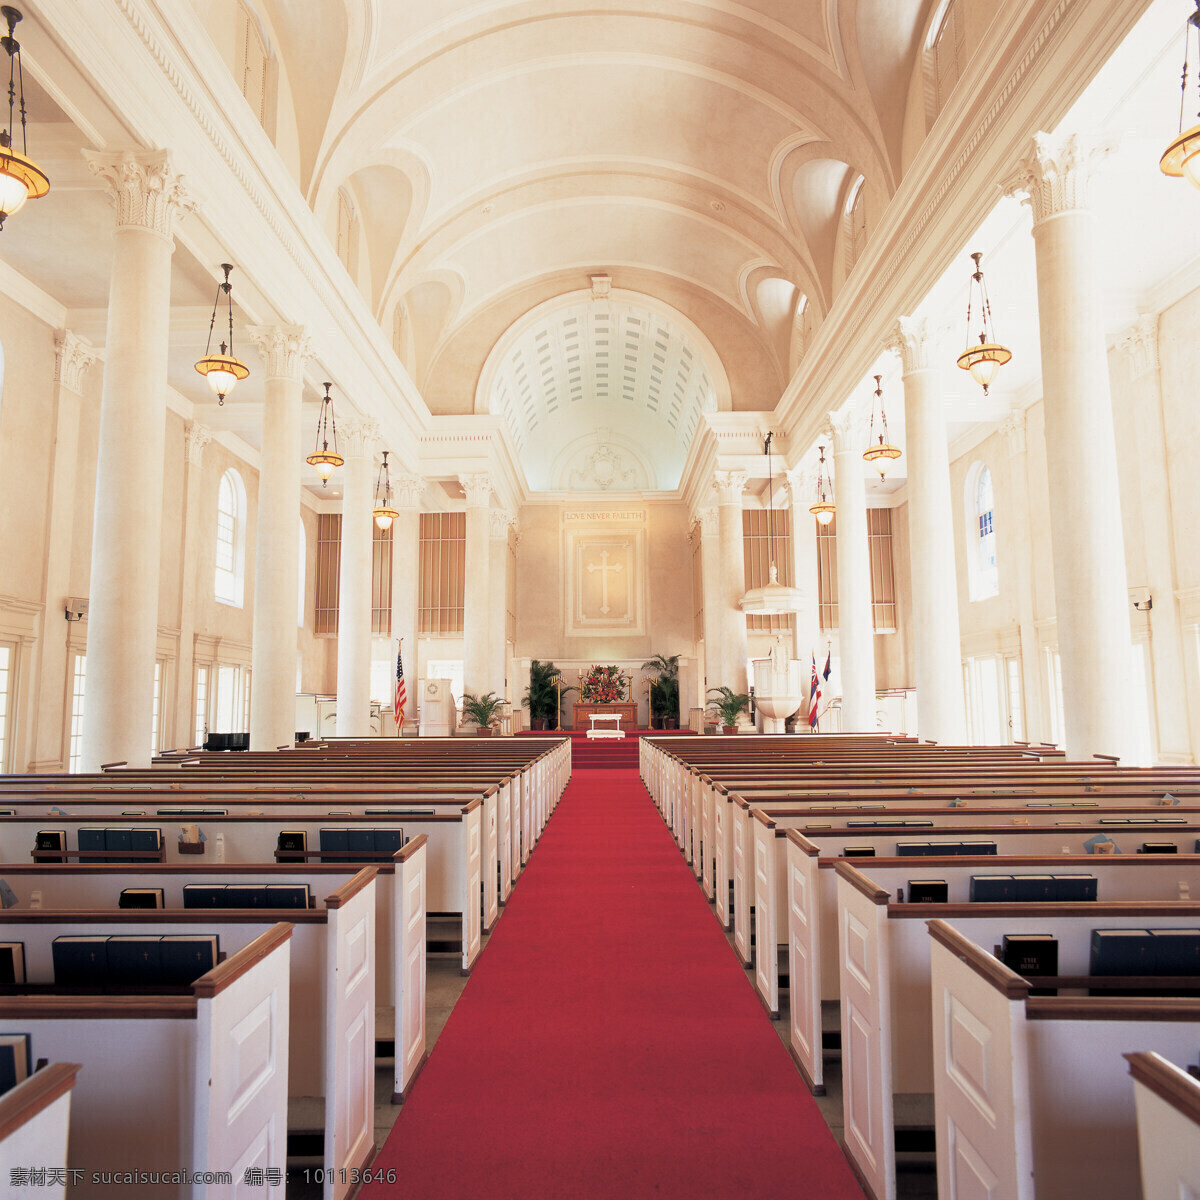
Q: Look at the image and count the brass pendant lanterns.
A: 8